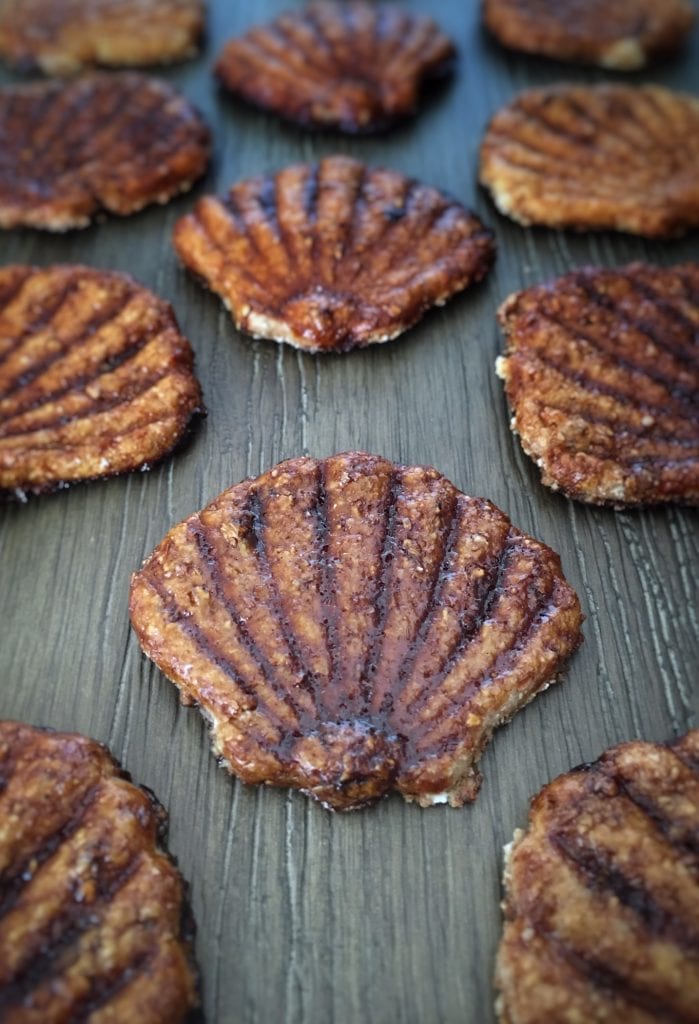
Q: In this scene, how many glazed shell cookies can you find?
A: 11